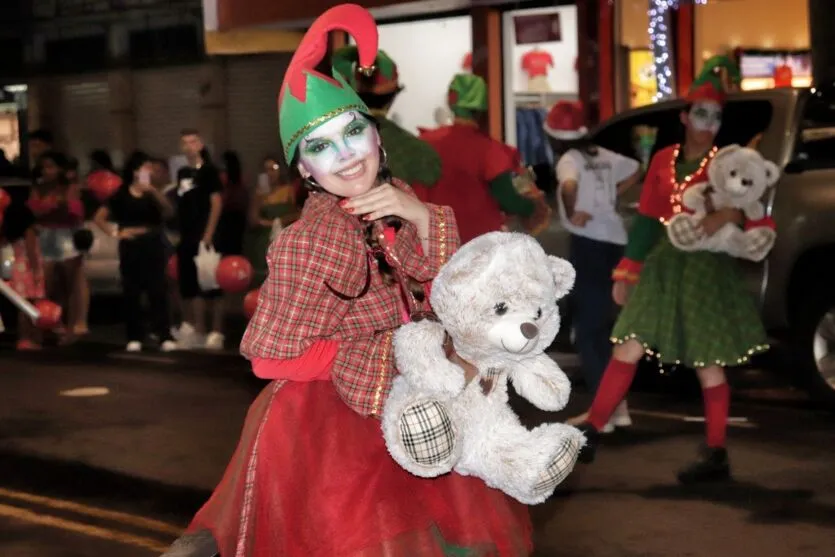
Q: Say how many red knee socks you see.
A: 2